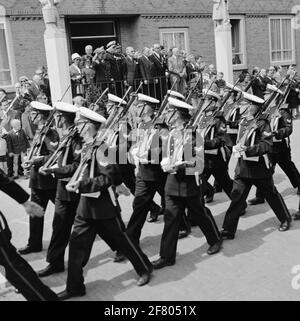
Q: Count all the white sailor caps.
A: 11